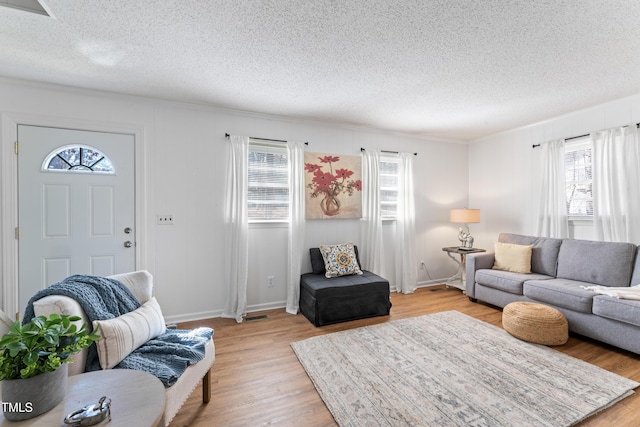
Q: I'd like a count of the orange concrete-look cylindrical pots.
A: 0